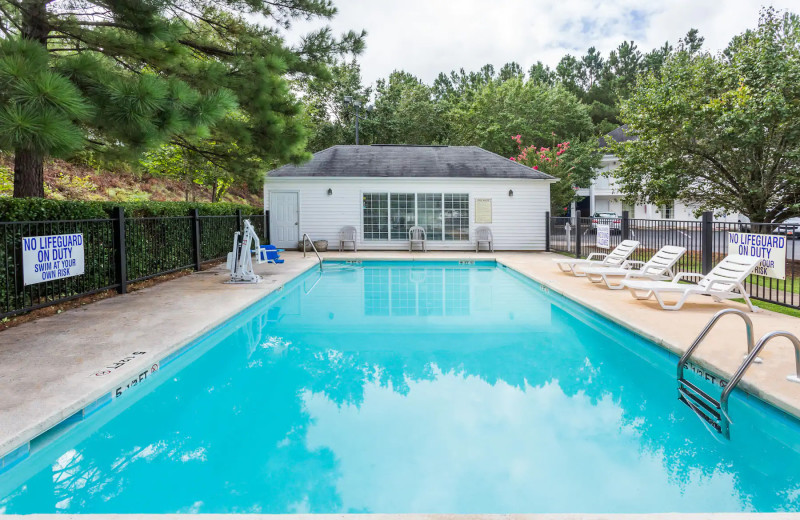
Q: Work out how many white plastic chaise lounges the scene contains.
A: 3